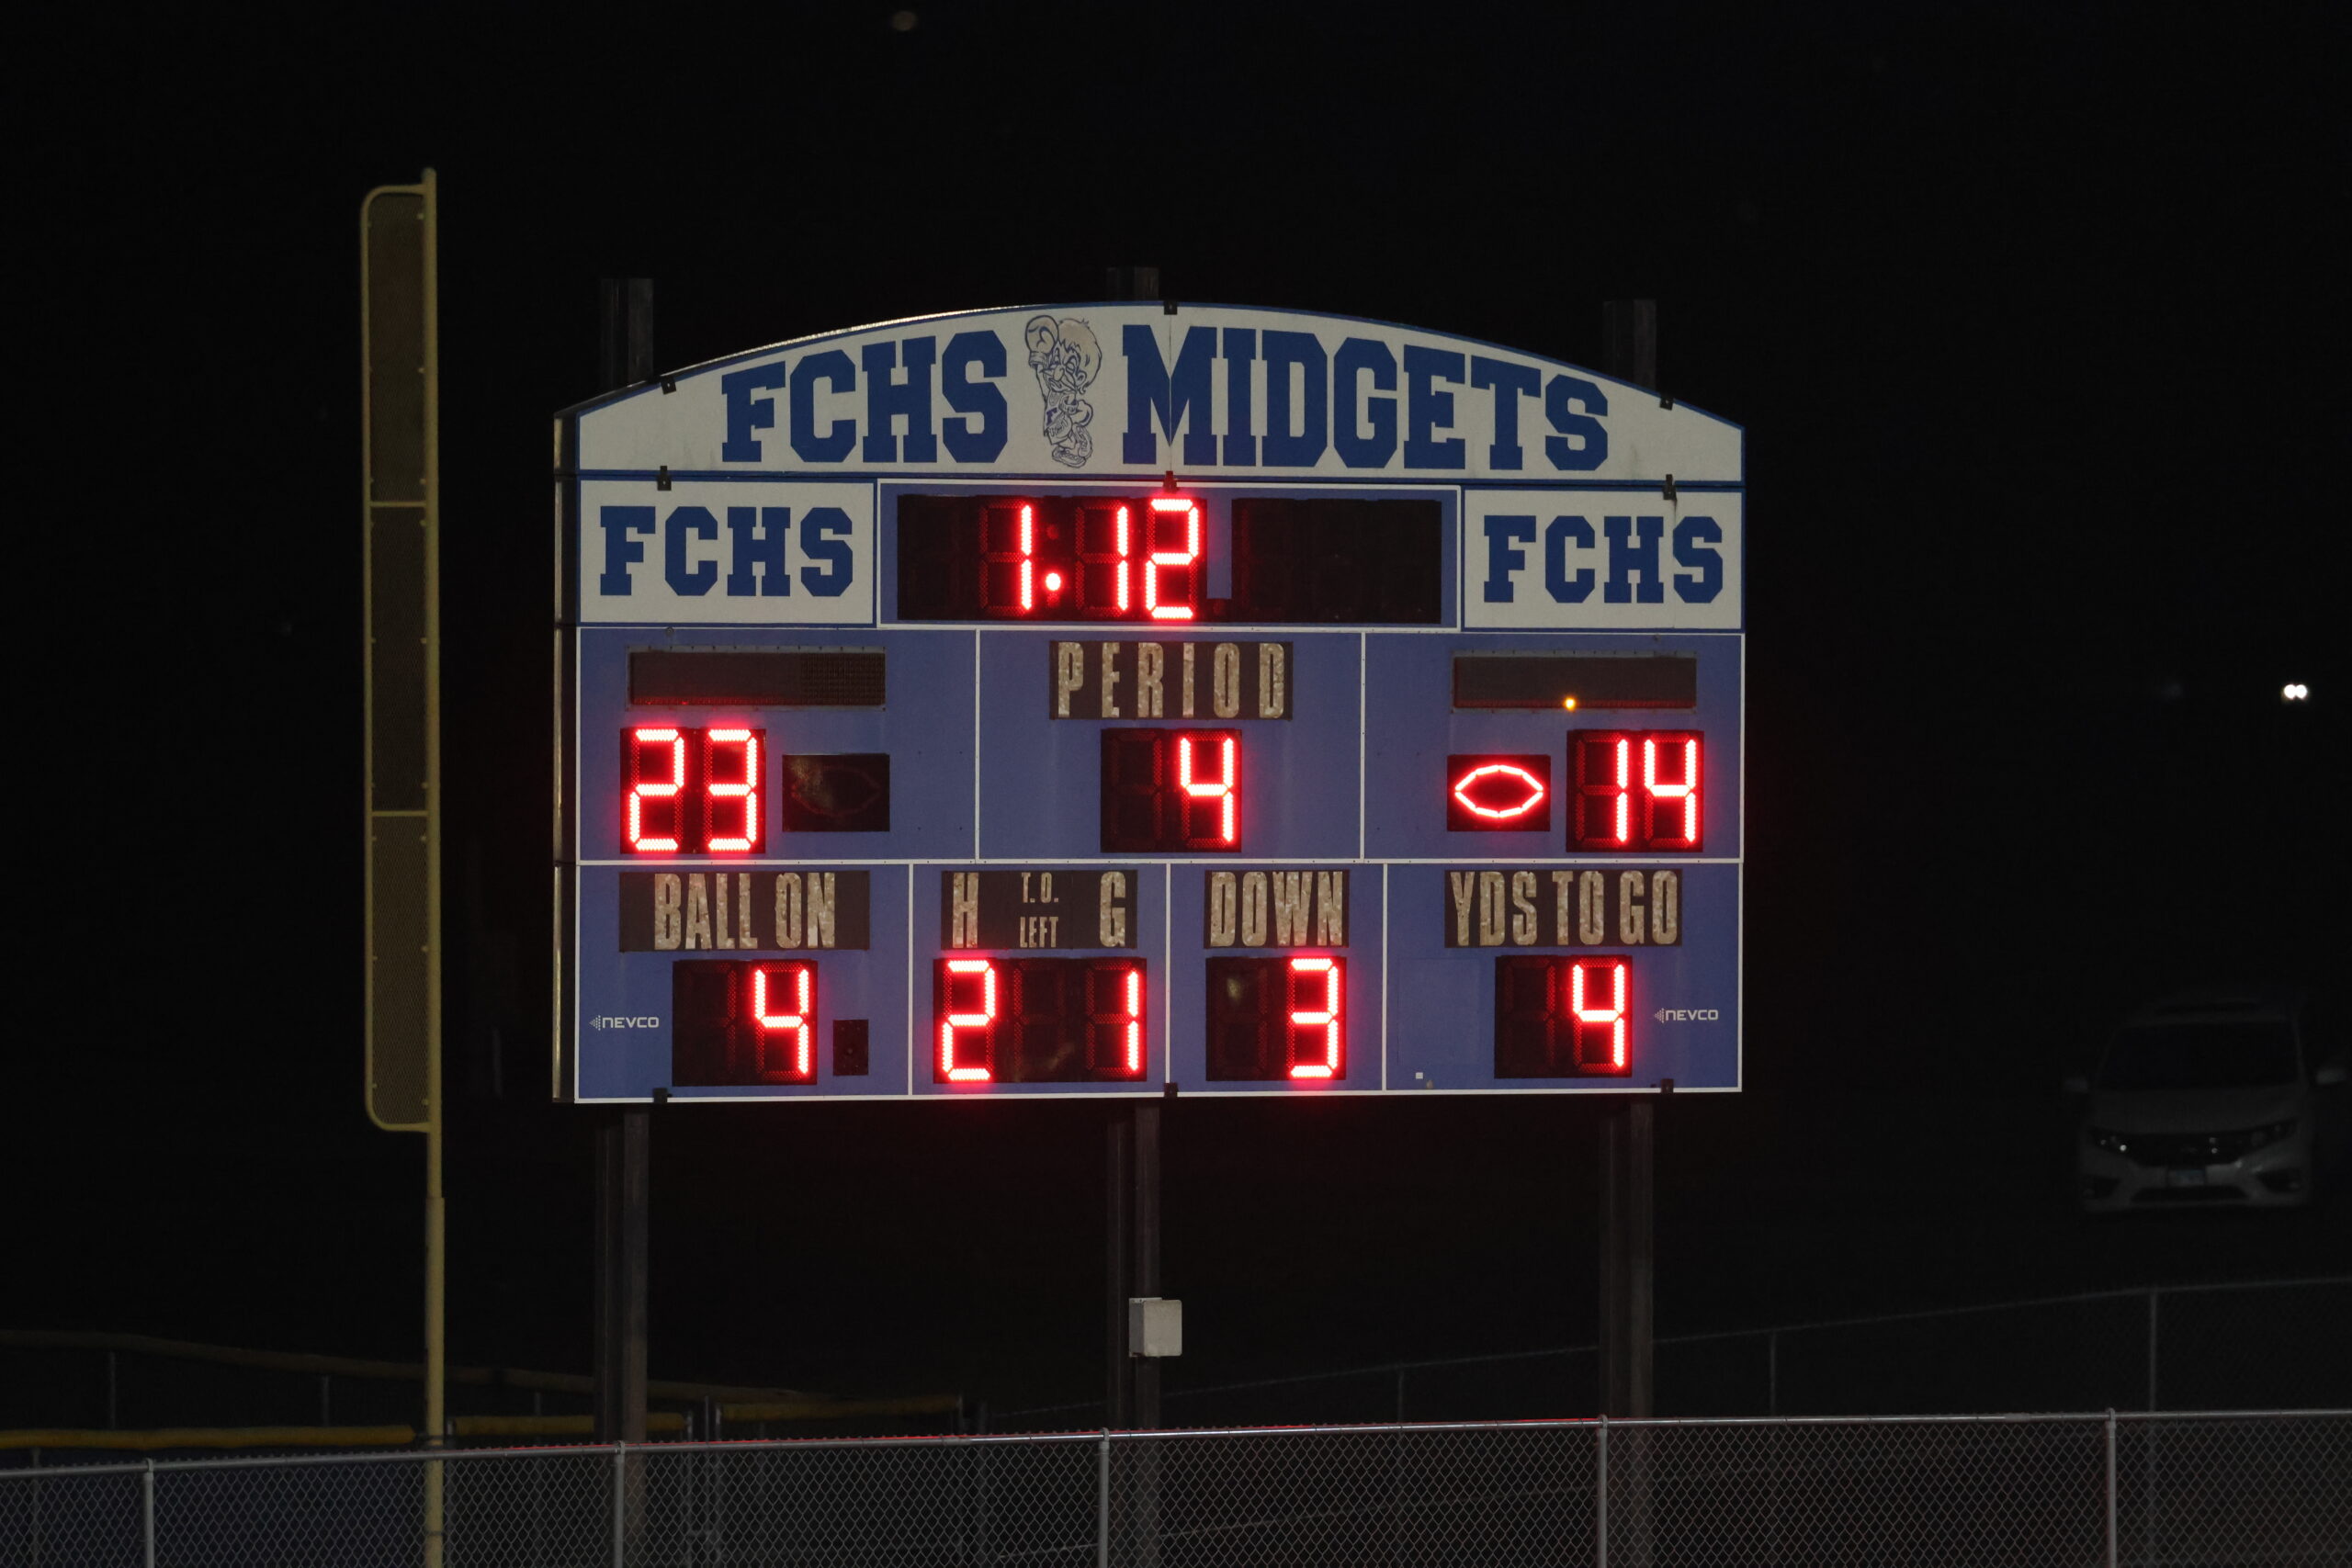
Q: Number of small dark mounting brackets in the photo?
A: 9